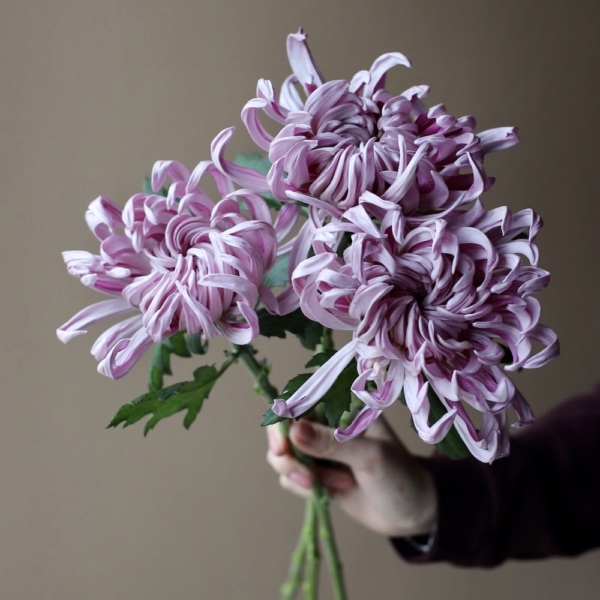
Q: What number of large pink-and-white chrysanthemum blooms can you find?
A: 3